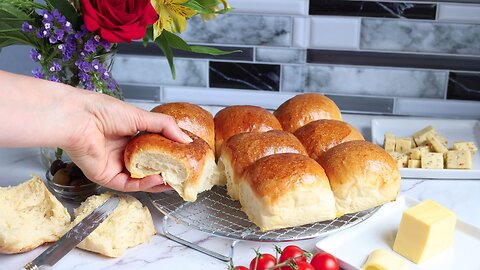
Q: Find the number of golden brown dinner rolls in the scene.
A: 8